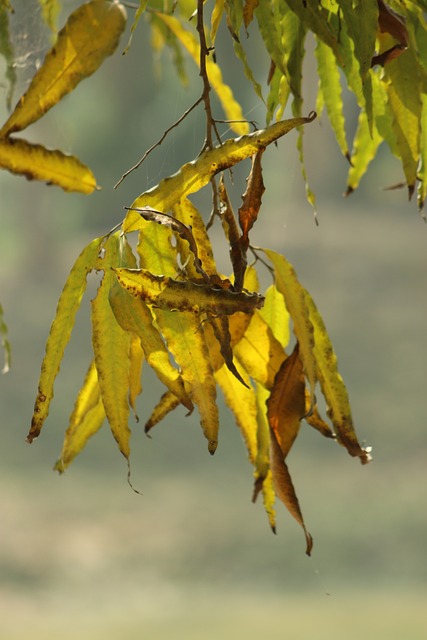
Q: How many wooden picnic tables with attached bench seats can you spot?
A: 0